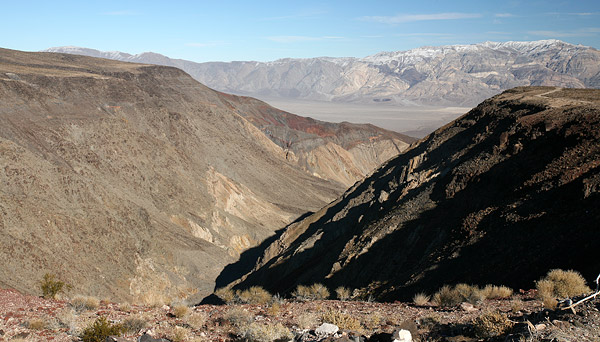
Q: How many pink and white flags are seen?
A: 0